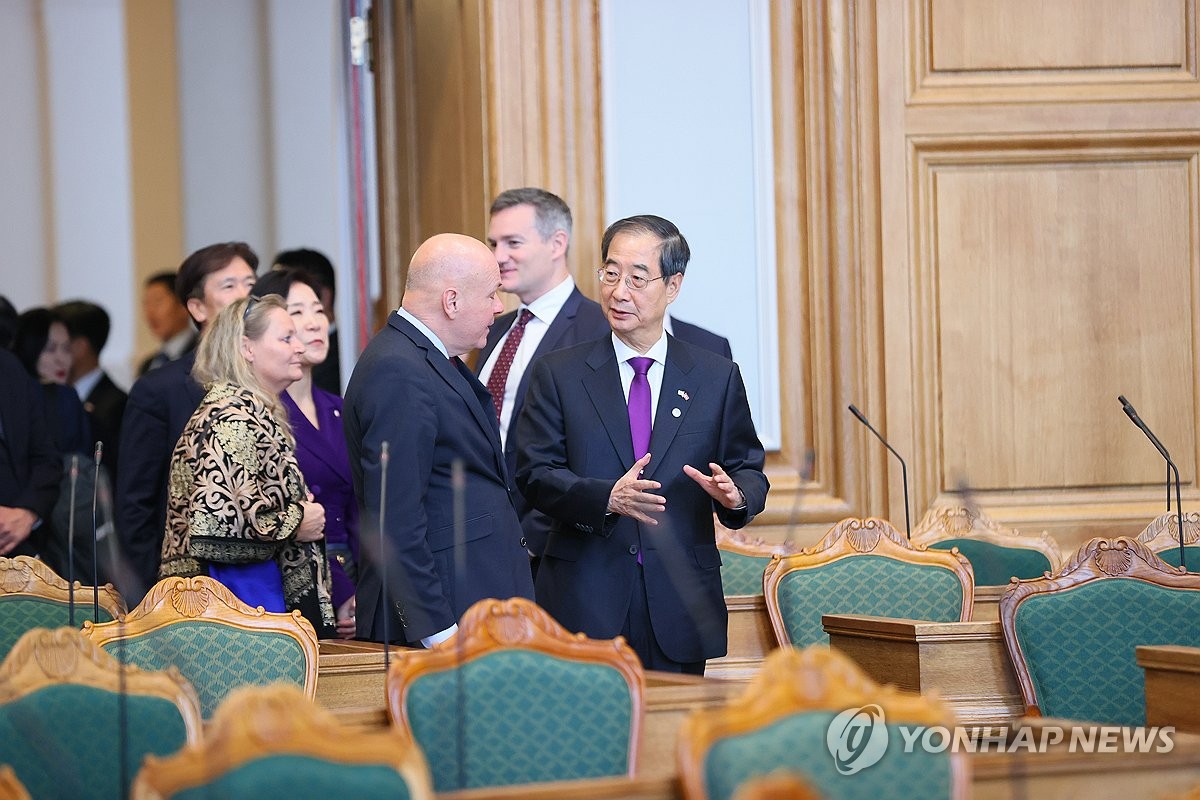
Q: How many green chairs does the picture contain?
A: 11